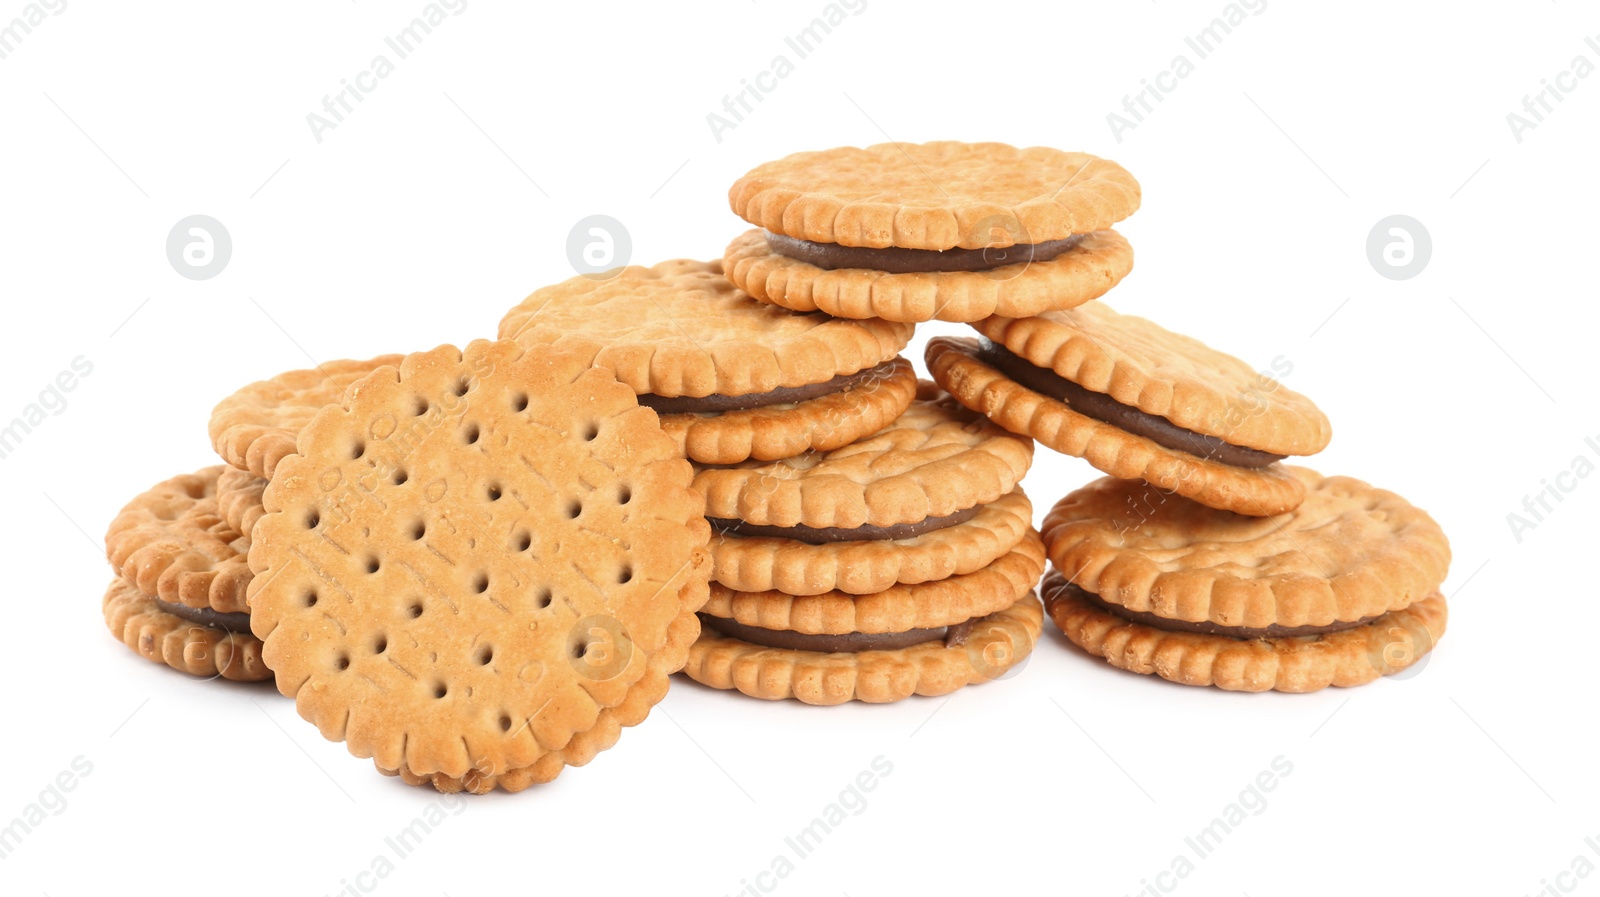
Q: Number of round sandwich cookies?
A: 9